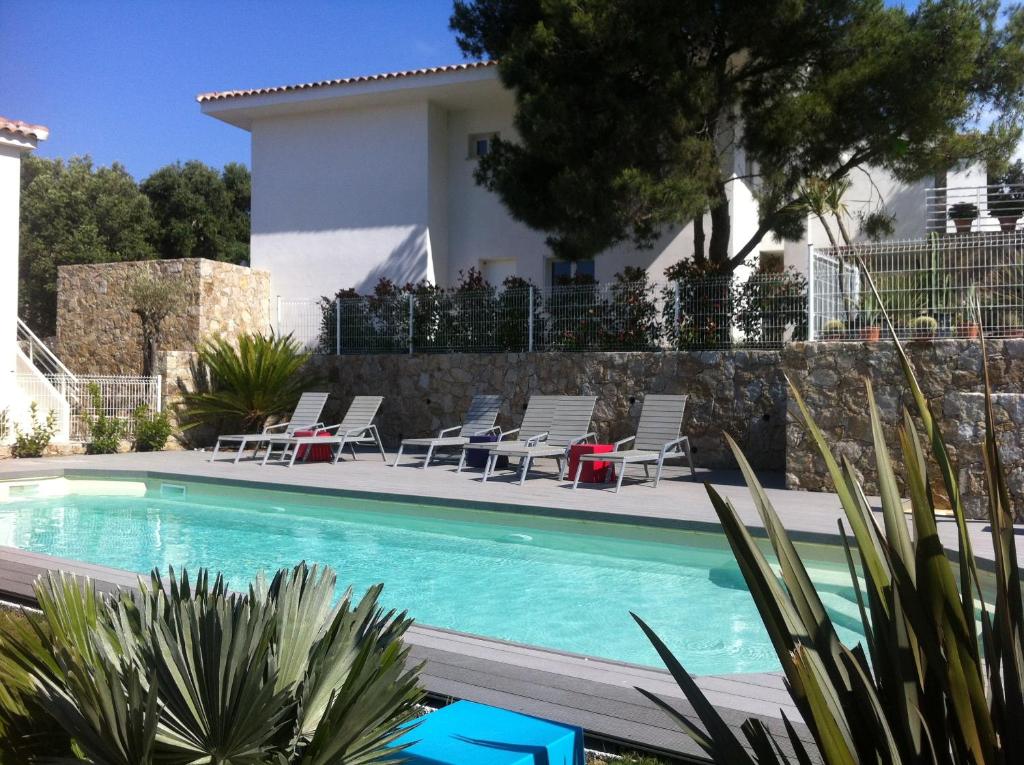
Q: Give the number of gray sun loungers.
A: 6